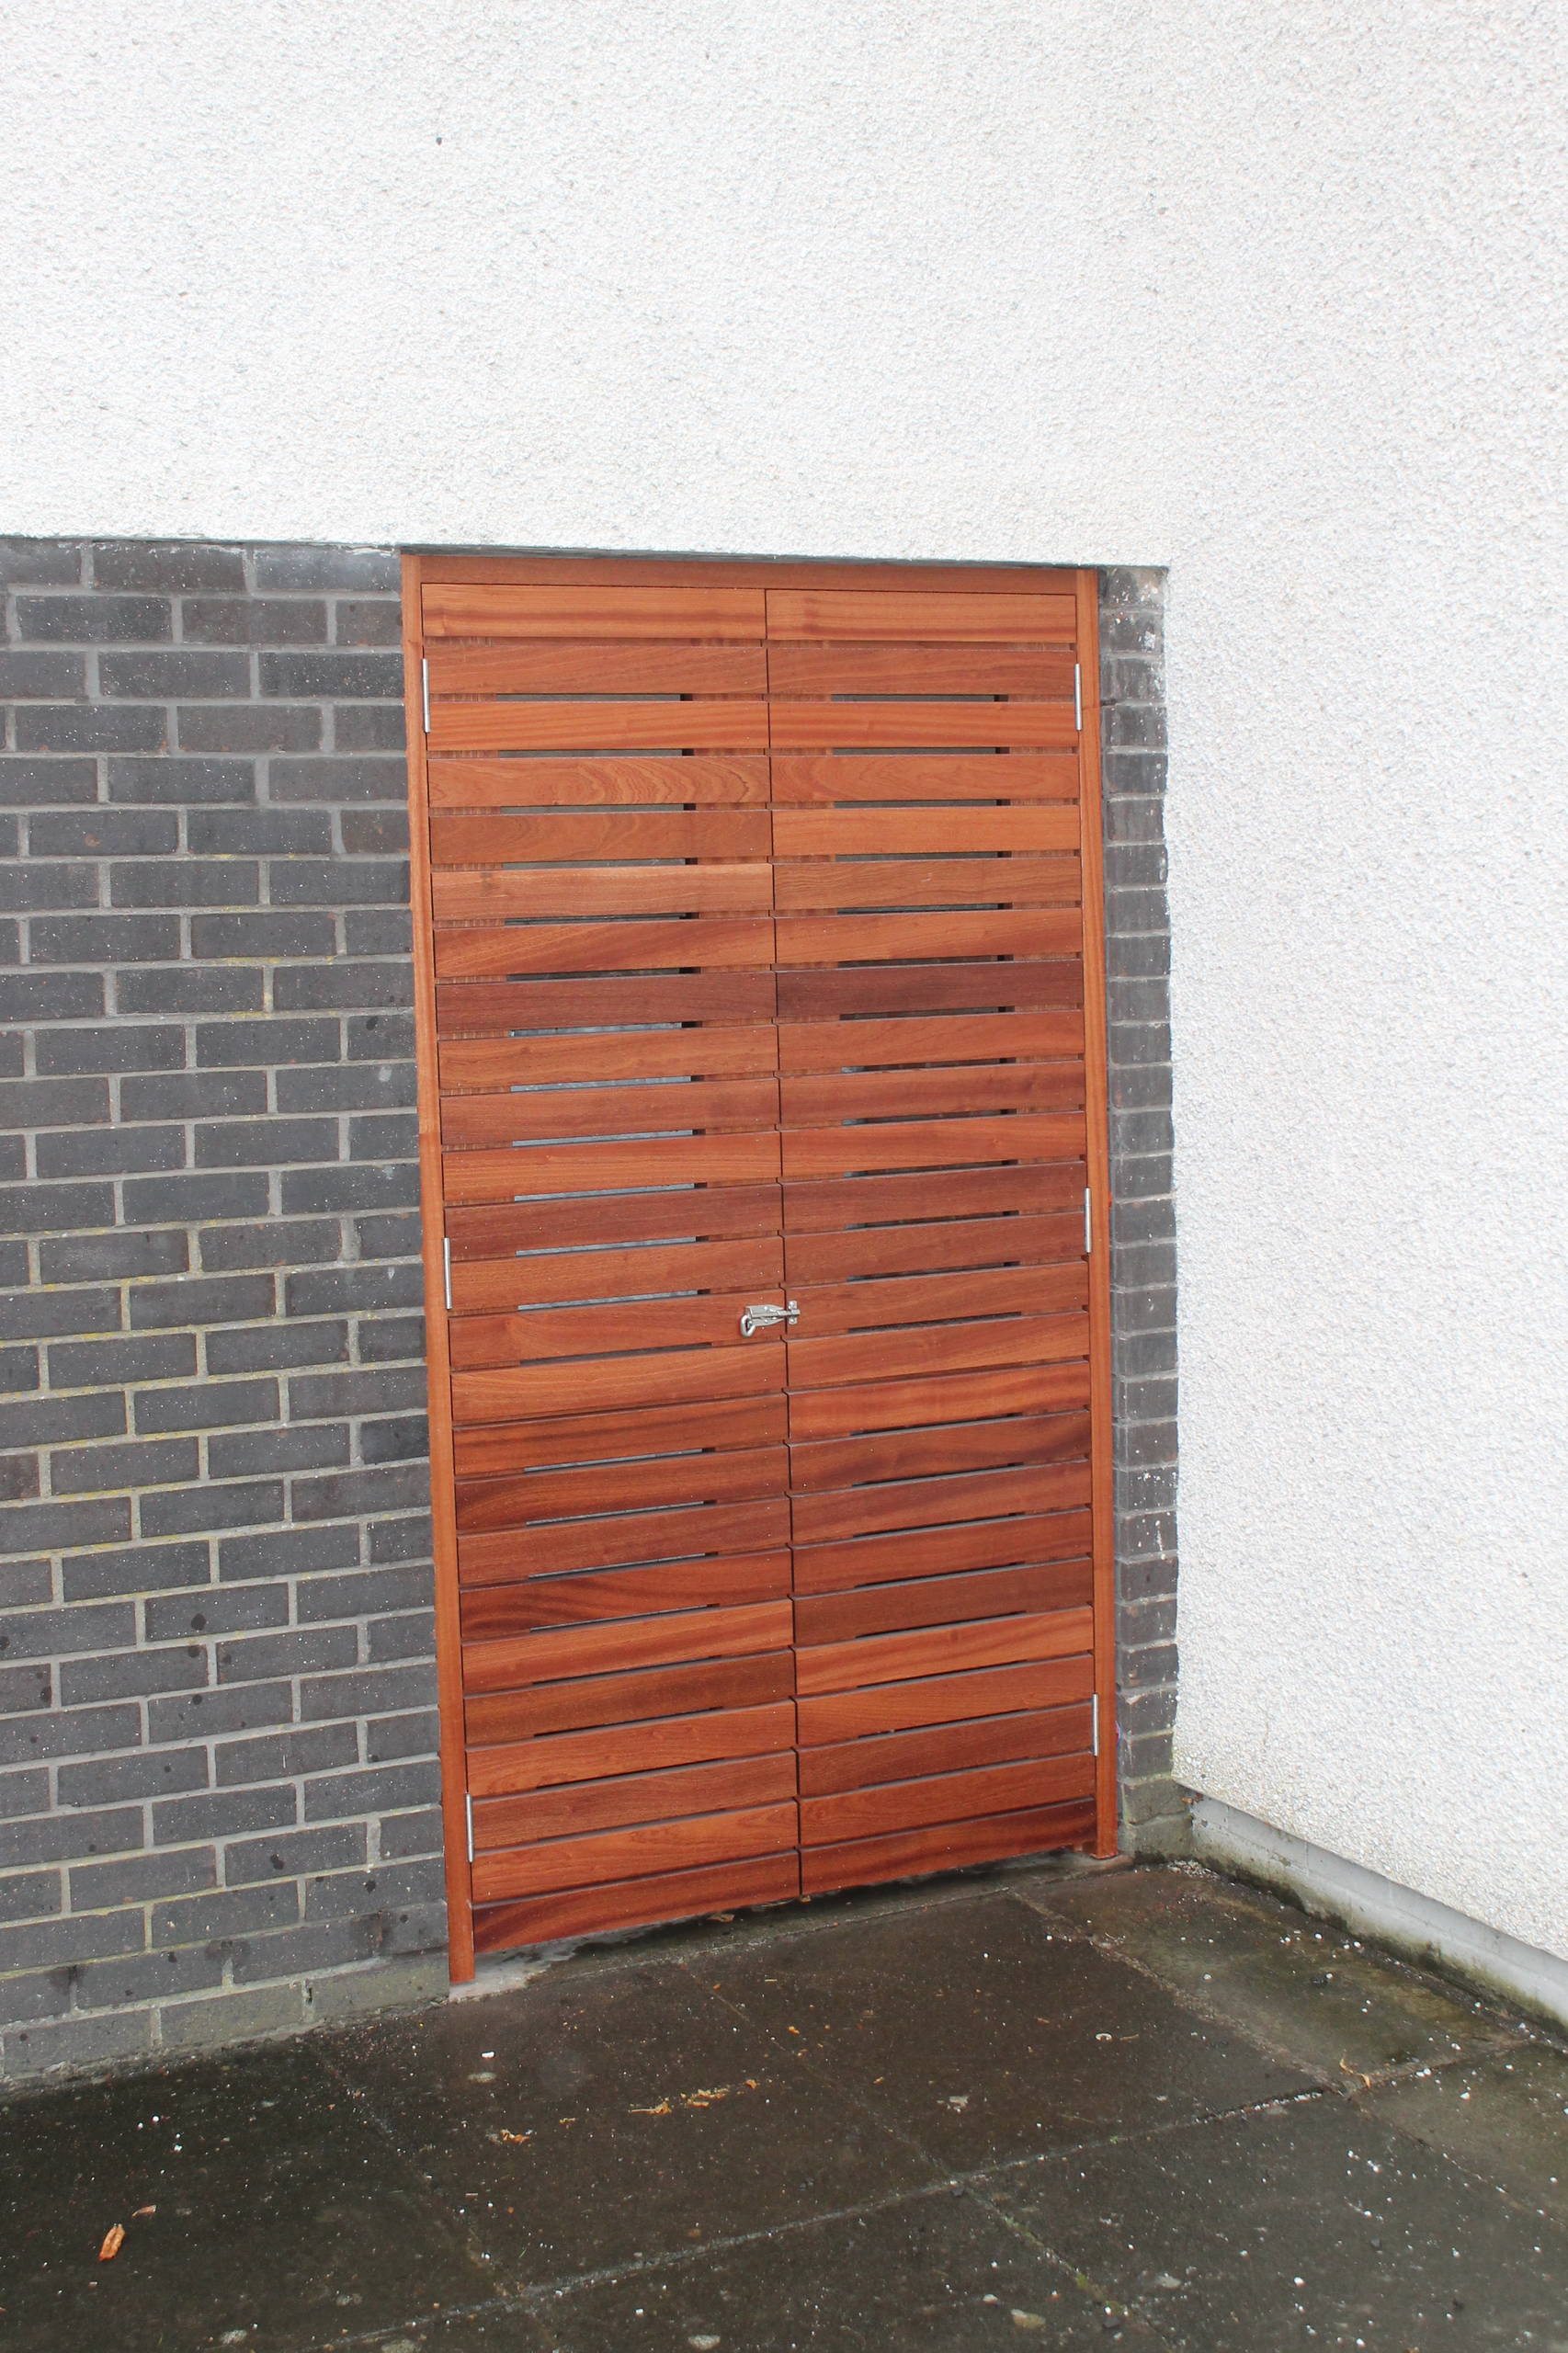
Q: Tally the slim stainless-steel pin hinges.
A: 6